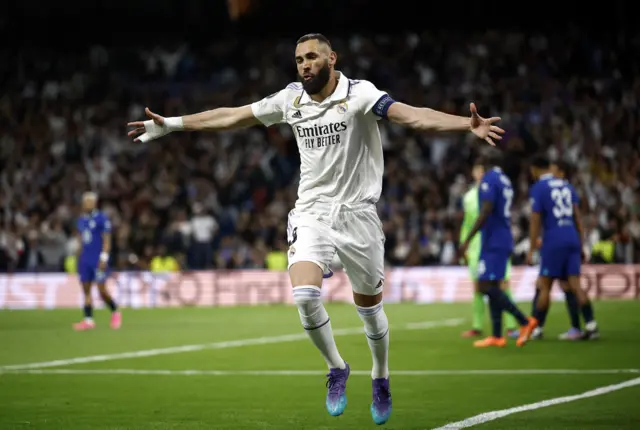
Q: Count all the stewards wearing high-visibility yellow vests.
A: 4